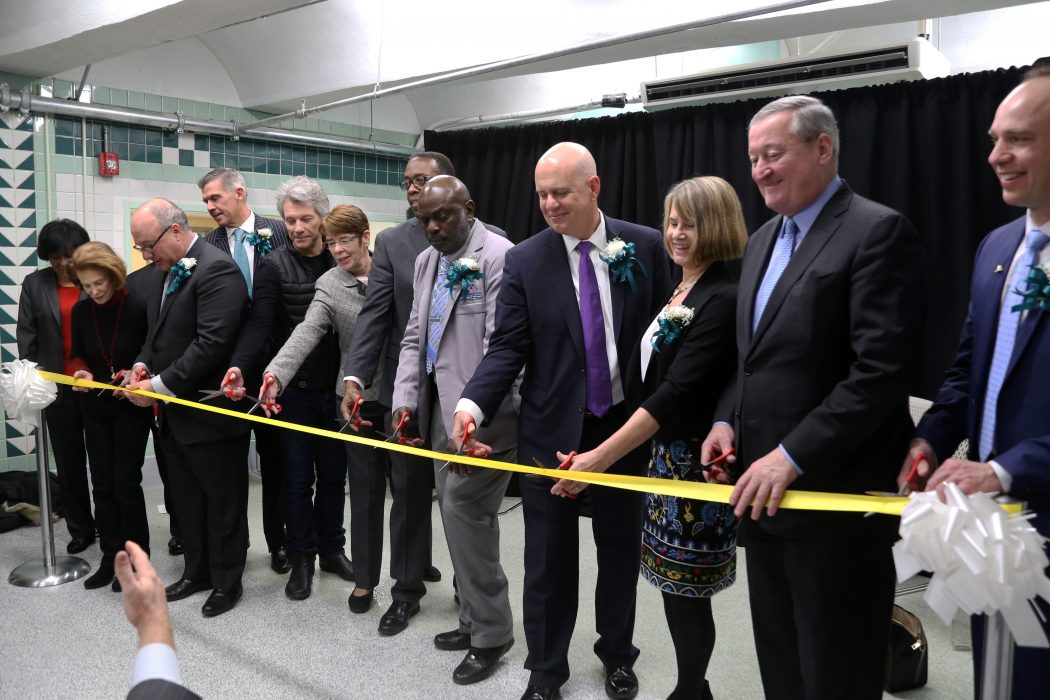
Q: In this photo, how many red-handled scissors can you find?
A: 10